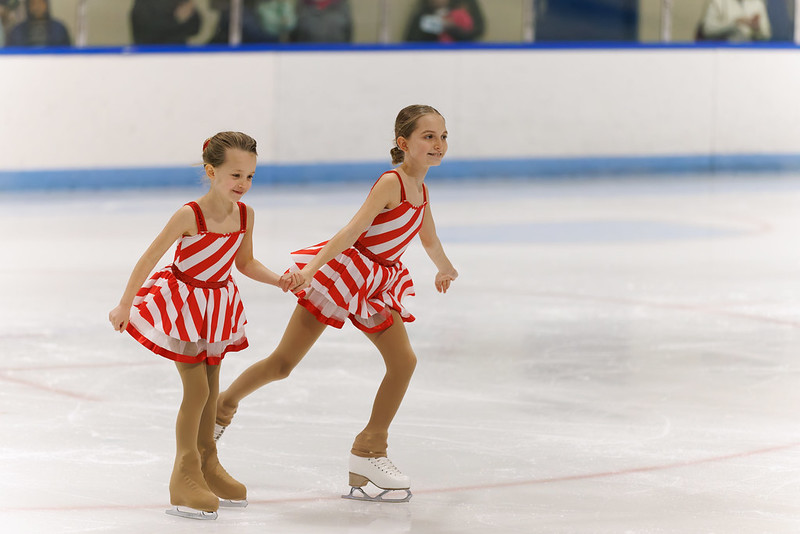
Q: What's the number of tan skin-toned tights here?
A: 2